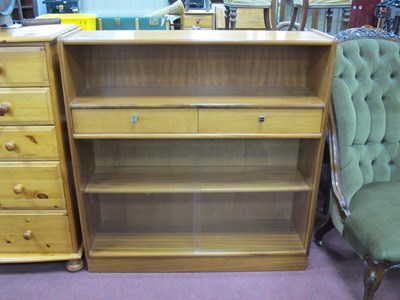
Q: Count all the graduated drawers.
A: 5